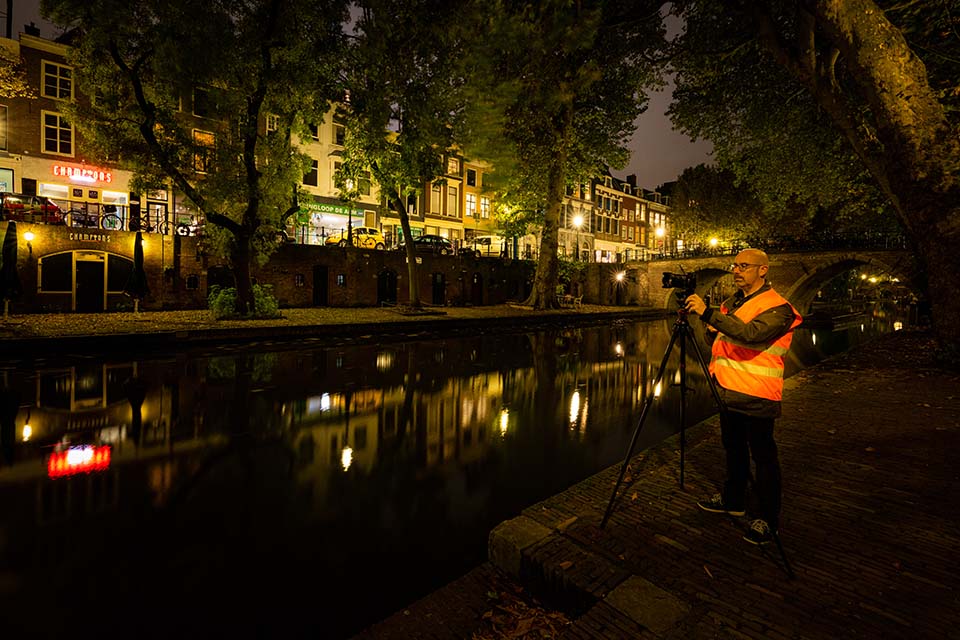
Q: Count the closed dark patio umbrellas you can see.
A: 2